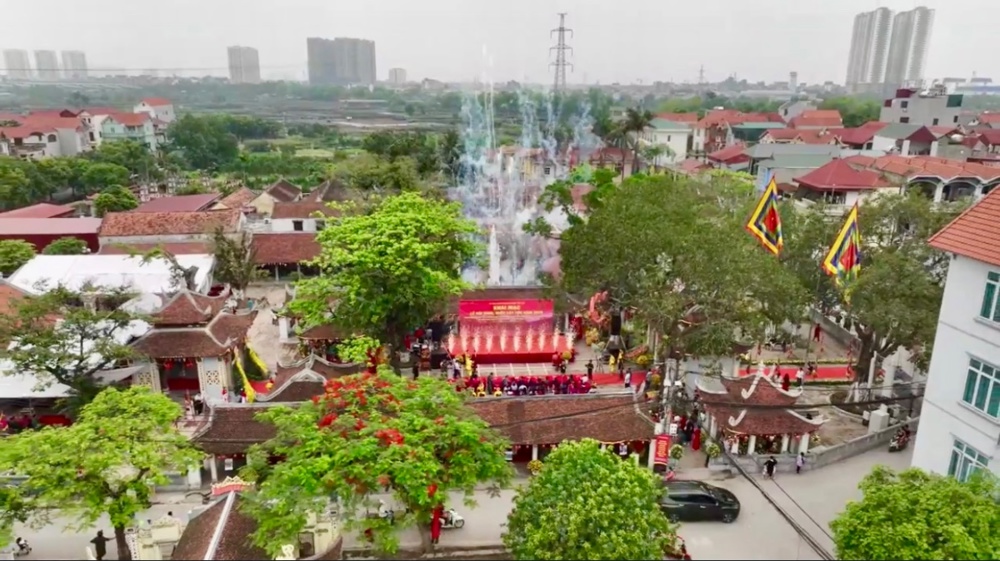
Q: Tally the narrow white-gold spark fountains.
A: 10